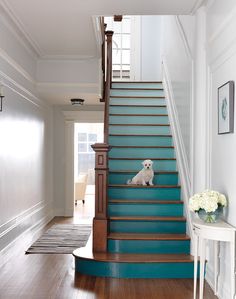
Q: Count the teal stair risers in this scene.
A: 15